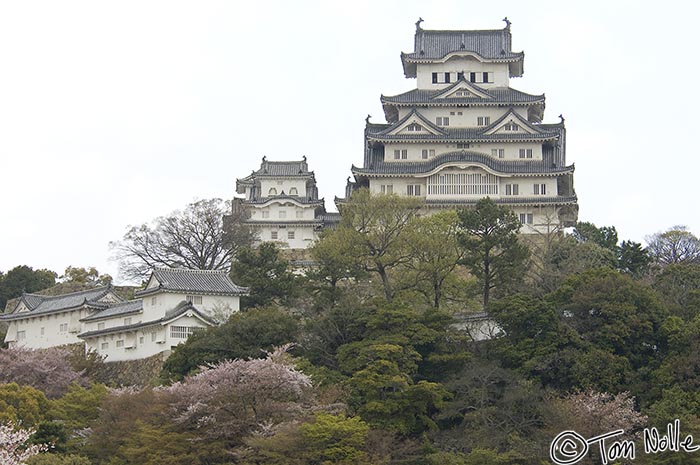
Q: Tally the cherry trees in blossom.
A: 4